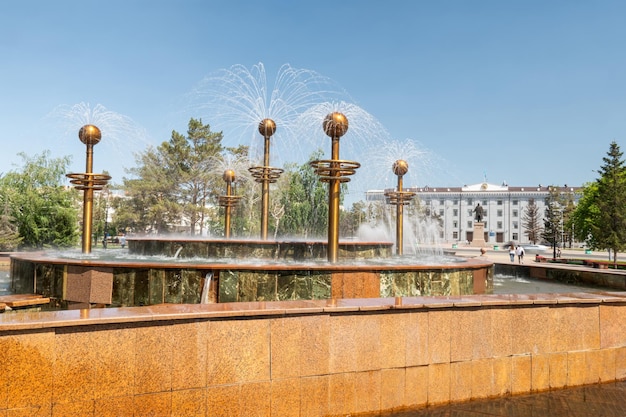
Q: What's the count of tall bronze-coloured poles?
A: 5